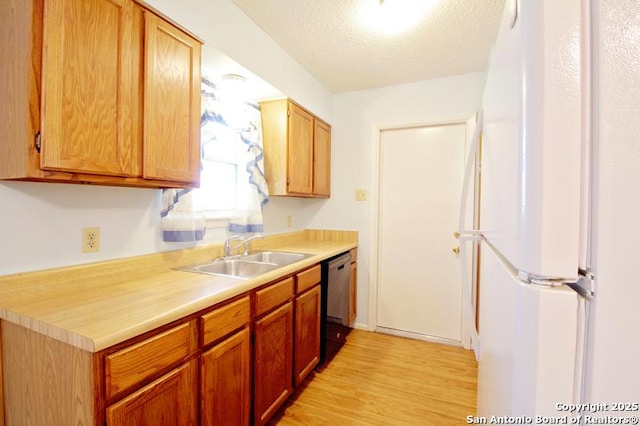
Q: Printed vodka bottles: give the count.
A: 0